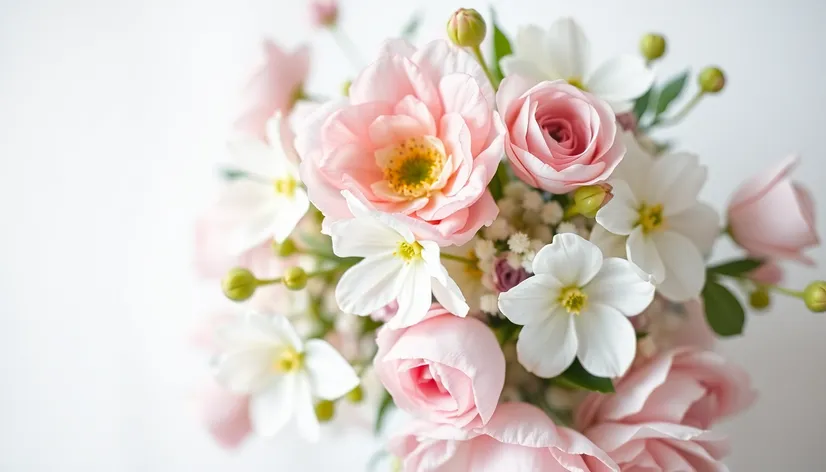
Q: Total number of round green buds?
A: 11